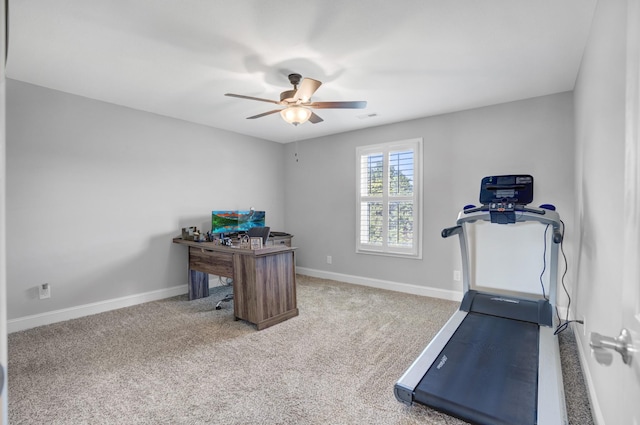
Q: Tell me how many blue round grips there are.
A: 2